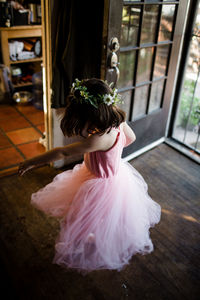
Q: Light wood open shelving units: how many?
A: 1